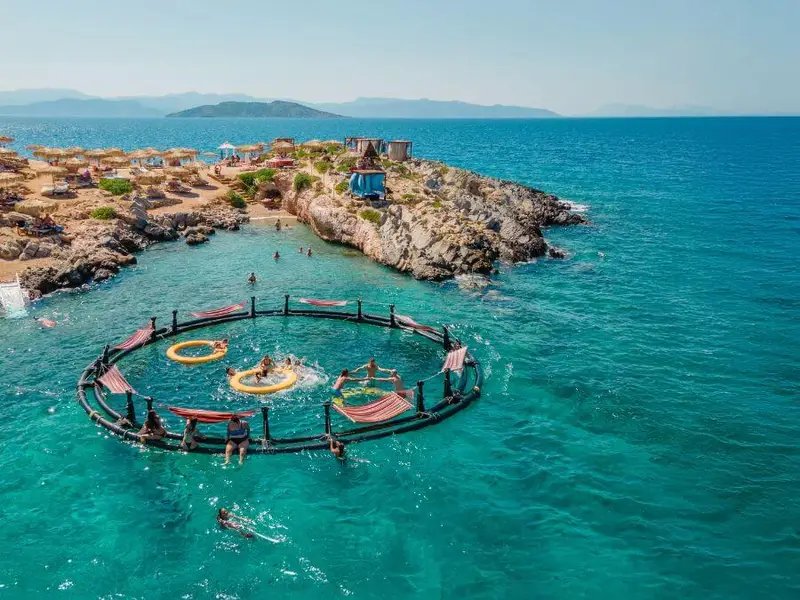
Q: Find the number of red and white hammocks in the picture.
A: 8